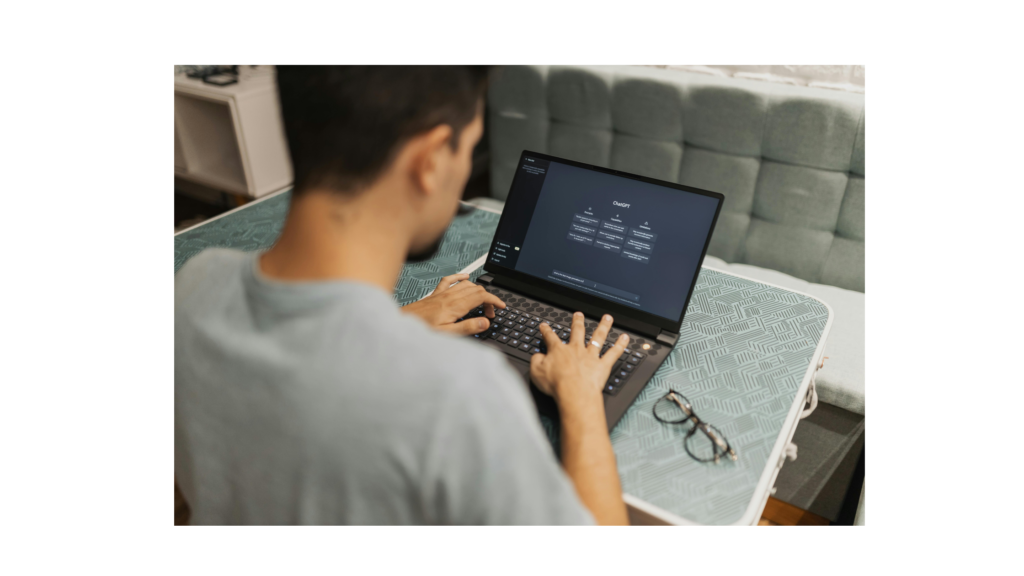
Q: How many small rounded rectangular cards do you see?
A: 9